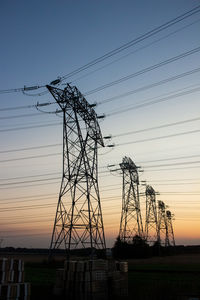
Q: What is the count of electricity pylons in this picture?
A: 5